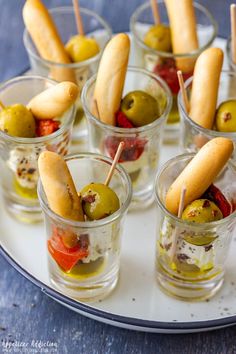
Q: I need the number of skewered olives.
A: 7